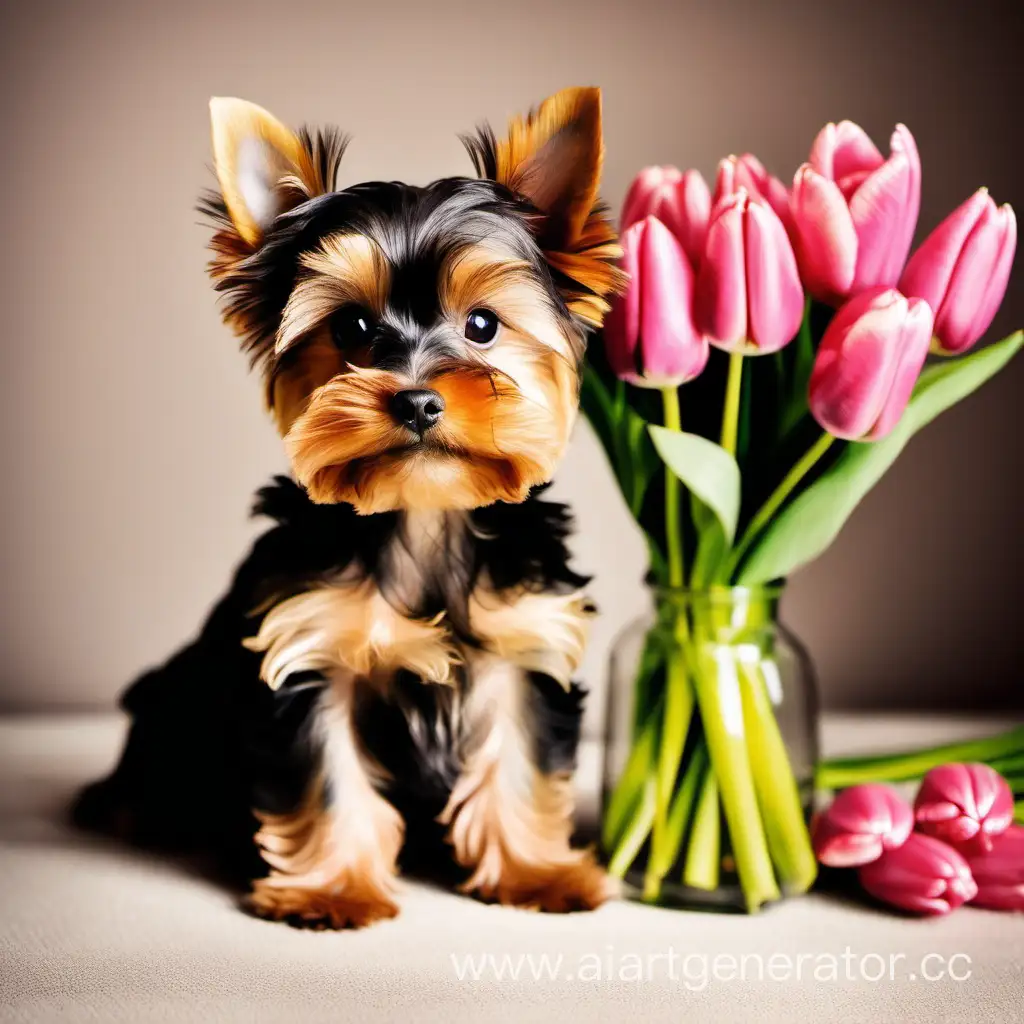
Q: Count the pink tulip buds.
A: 11